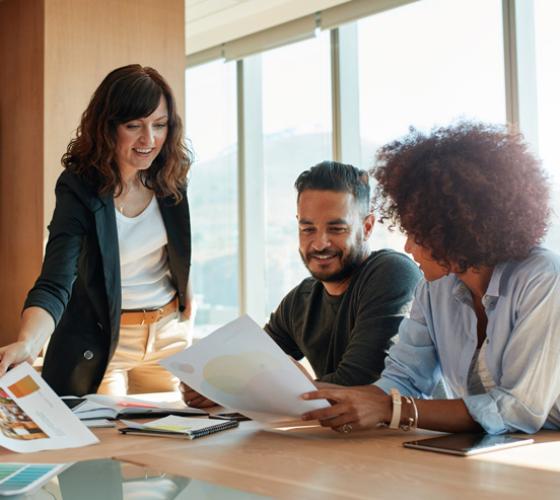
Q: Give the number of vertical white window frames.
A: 3